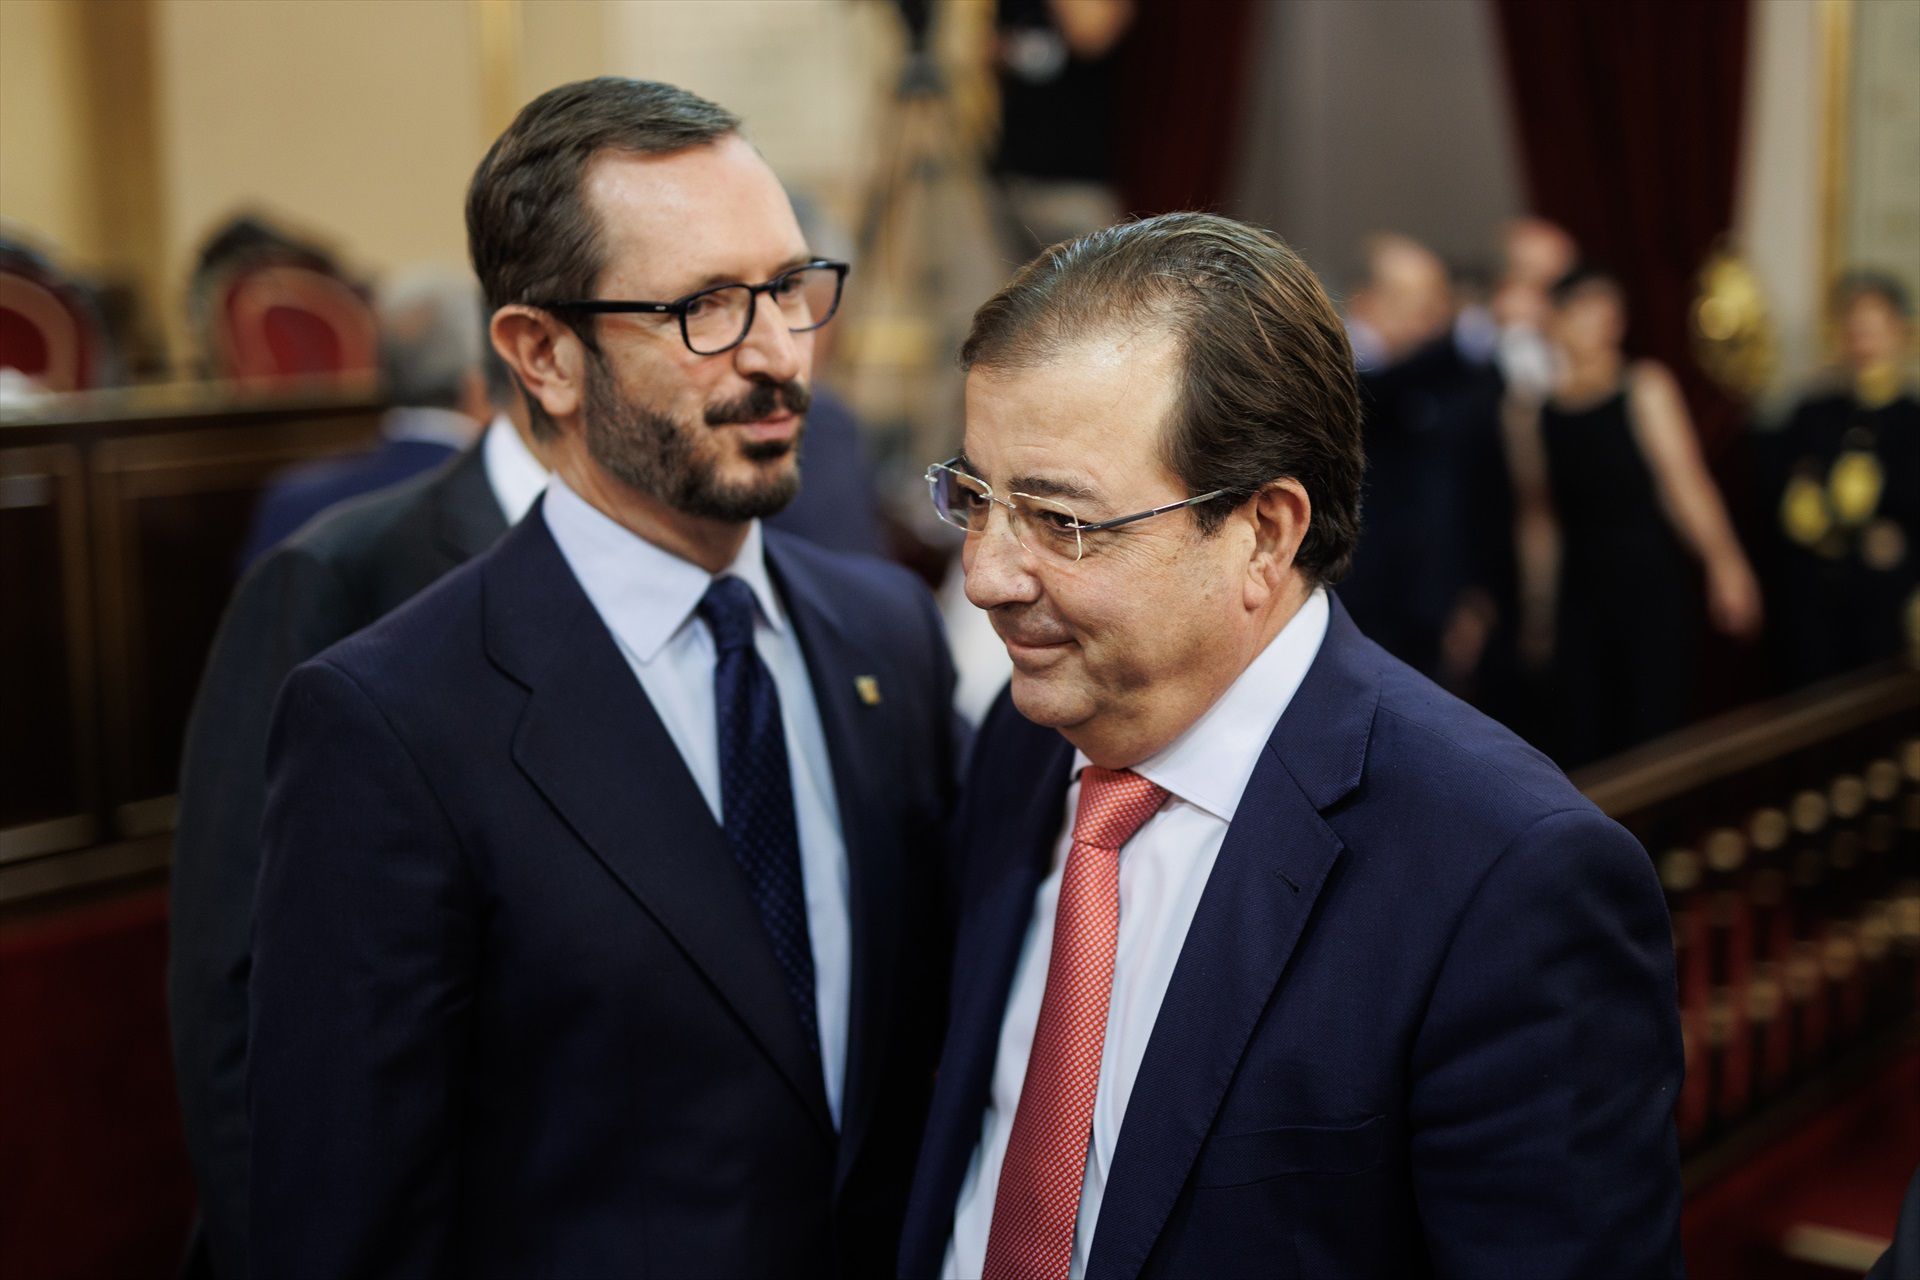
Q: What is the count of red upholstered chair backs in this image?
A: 2